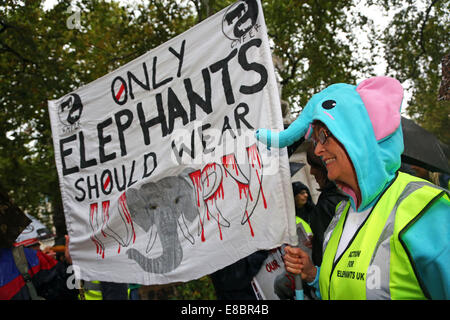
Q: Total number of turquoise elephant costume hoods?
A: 1